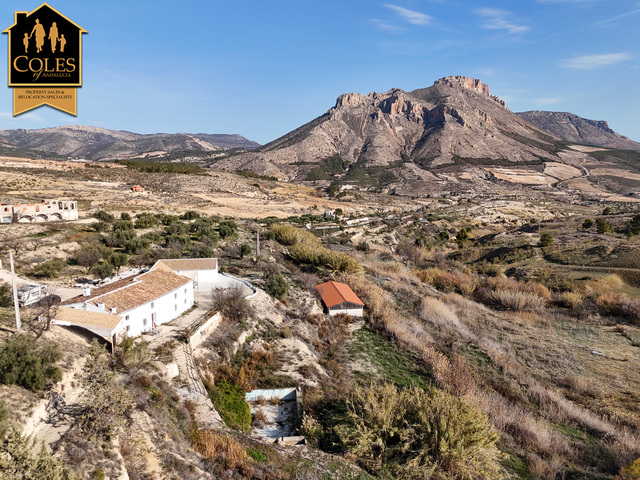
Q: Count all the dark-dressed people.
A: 0